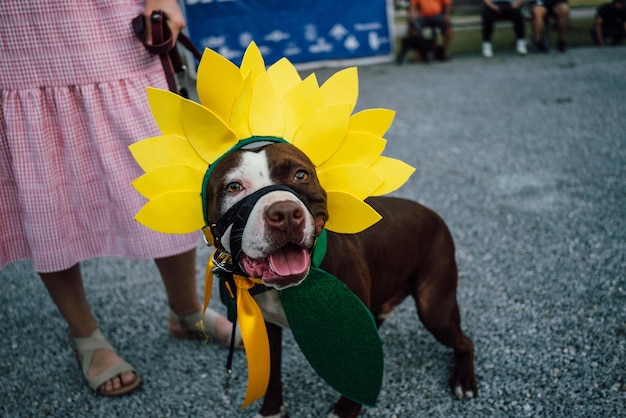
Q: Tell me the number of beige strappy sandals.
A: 2